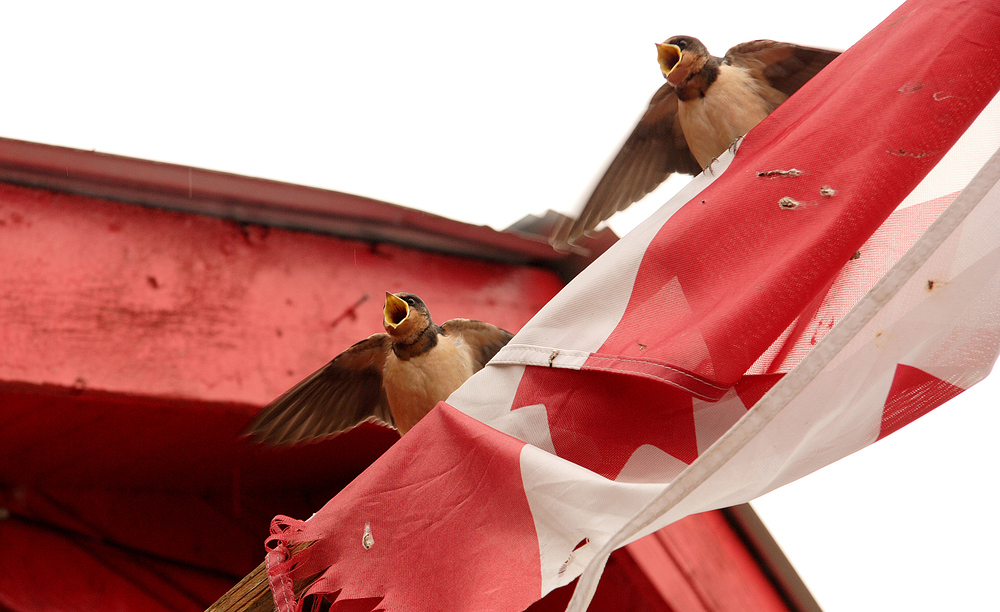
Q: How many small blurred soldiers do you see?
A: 0